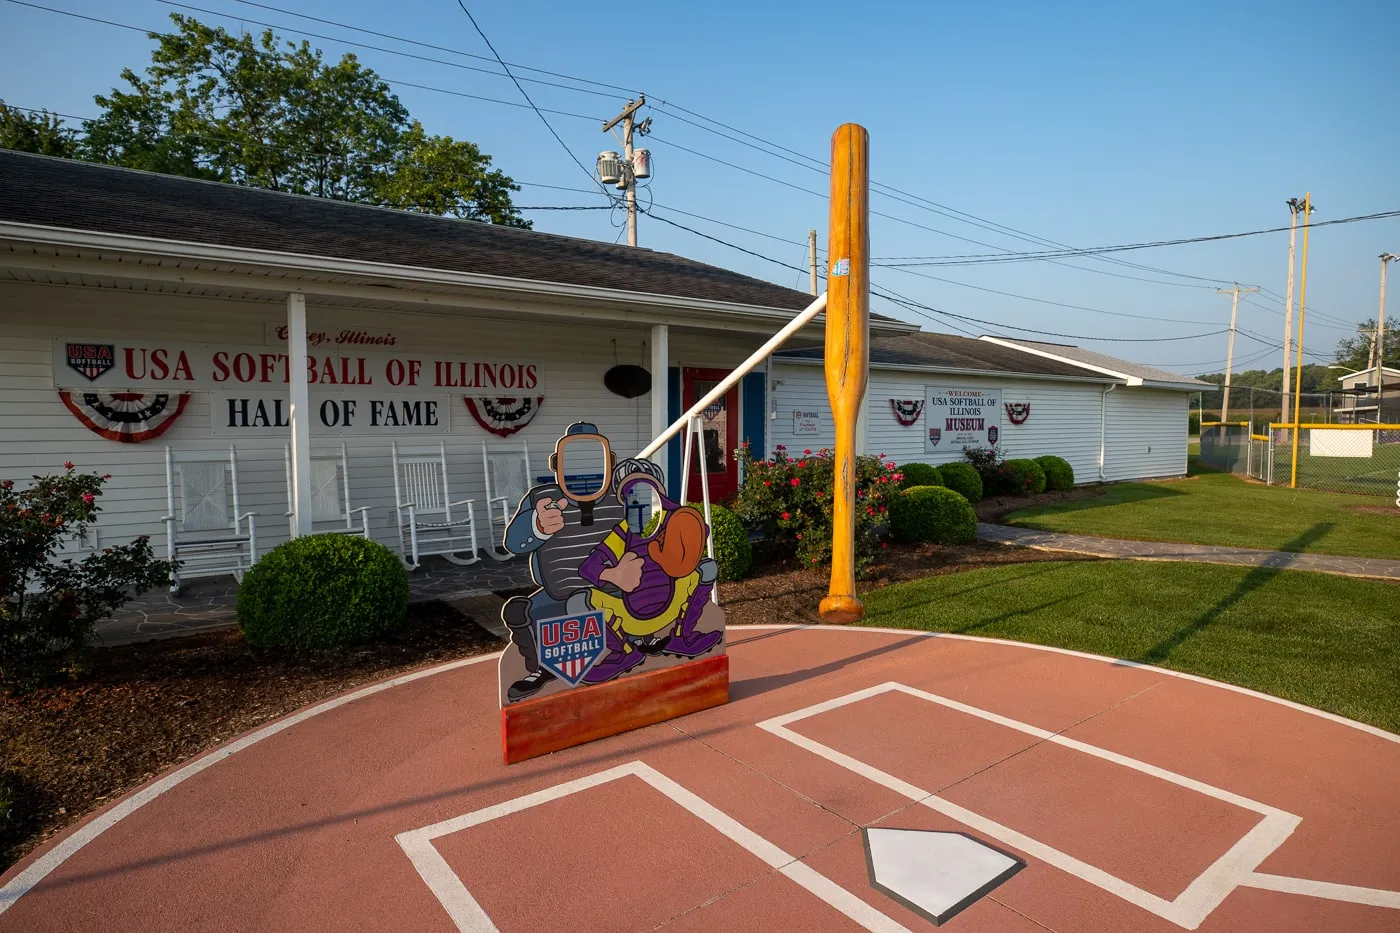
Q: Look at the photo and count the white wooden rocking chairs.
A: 4